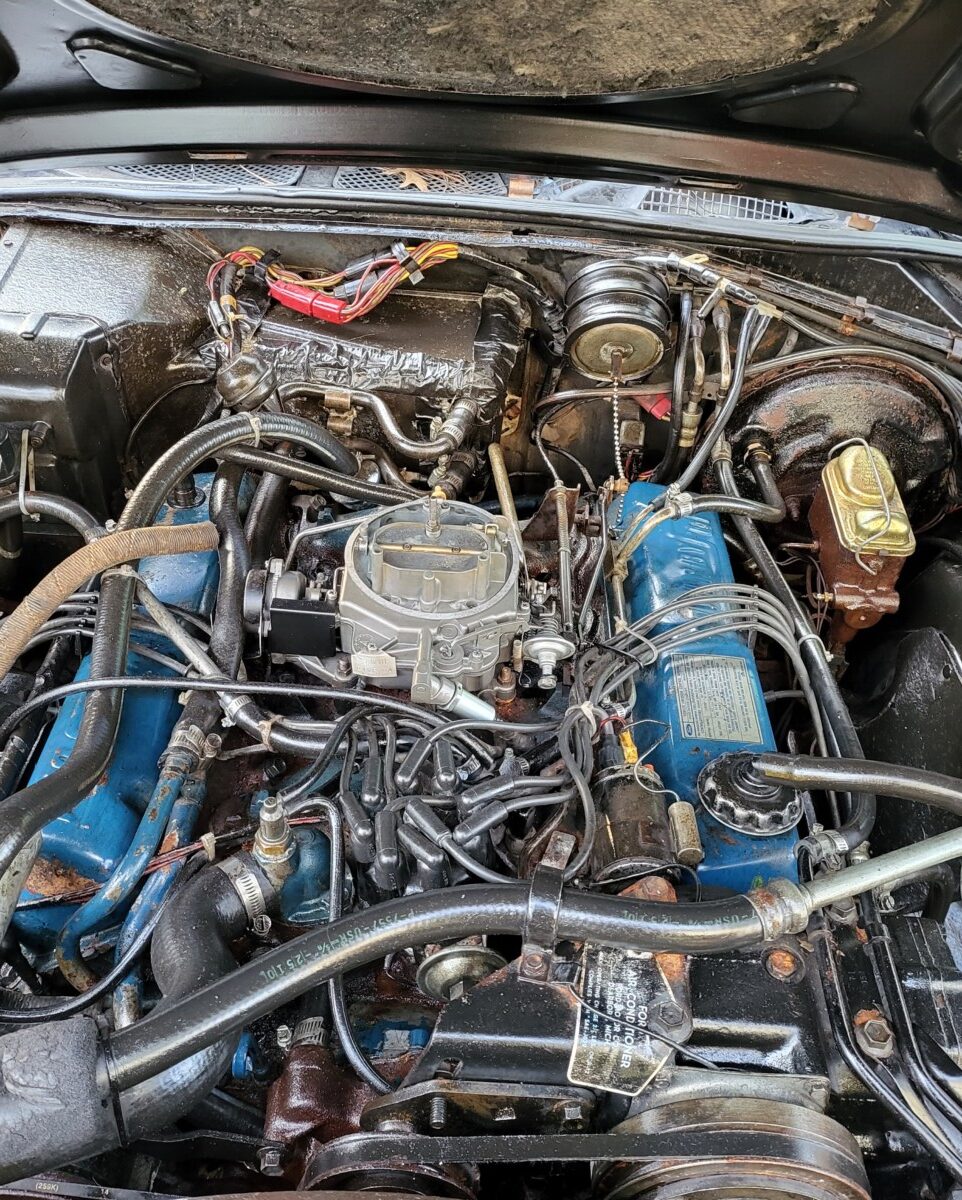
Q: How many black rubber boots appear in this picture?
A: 9